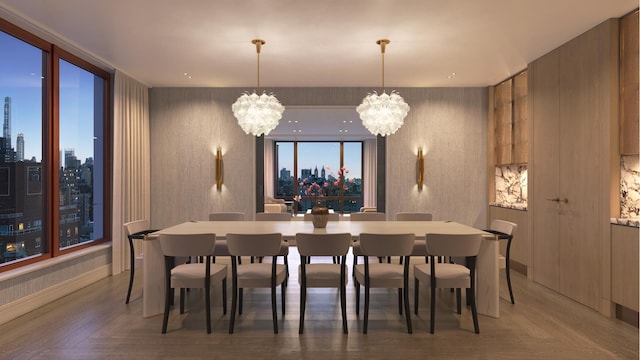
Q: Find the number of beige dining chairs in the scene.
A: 12